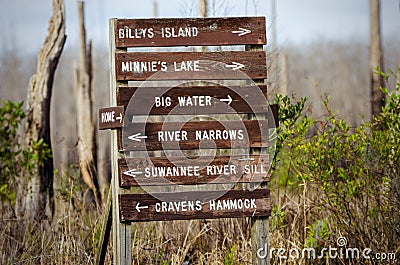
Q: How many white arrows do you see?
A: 7